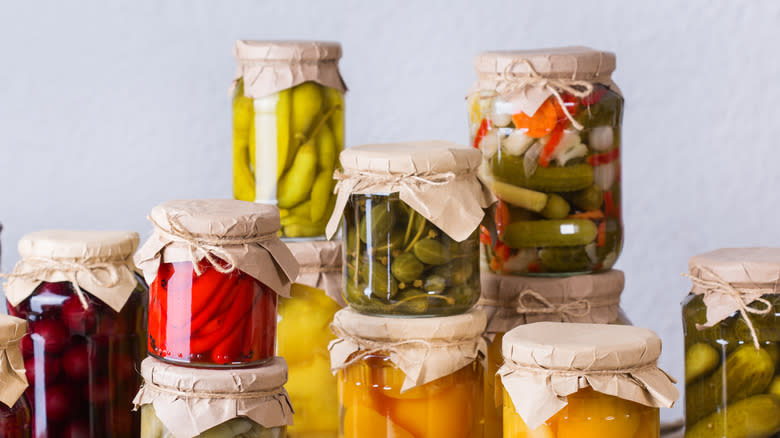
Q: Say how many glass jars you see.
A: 12